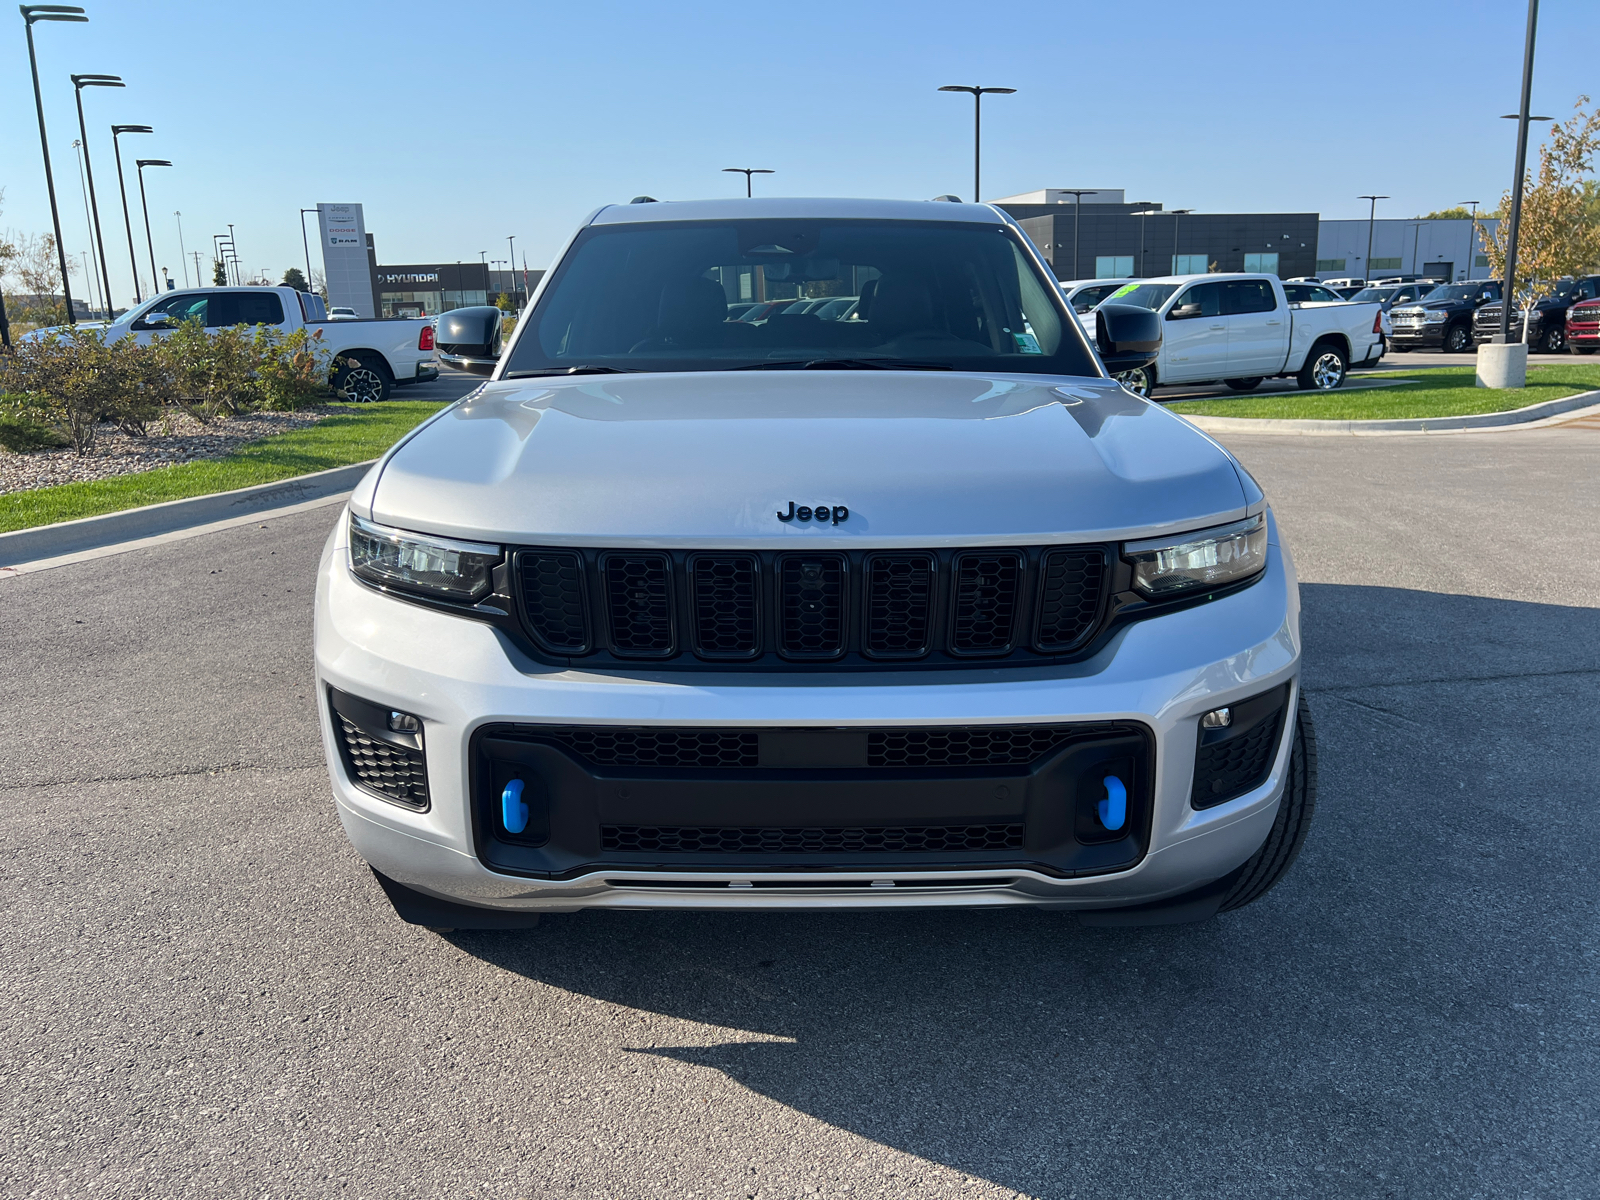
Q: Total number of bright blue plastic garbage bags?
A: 0